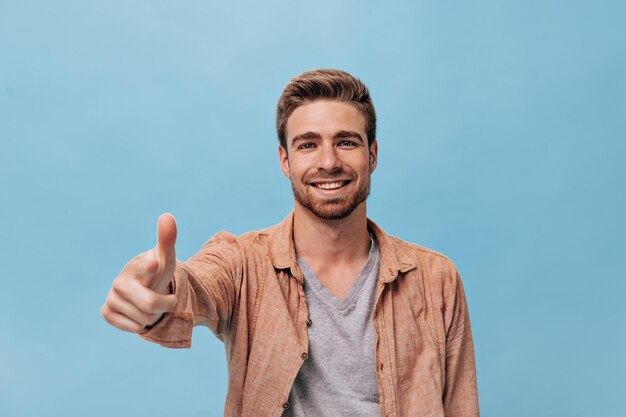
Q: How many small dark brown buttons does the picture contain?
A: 3